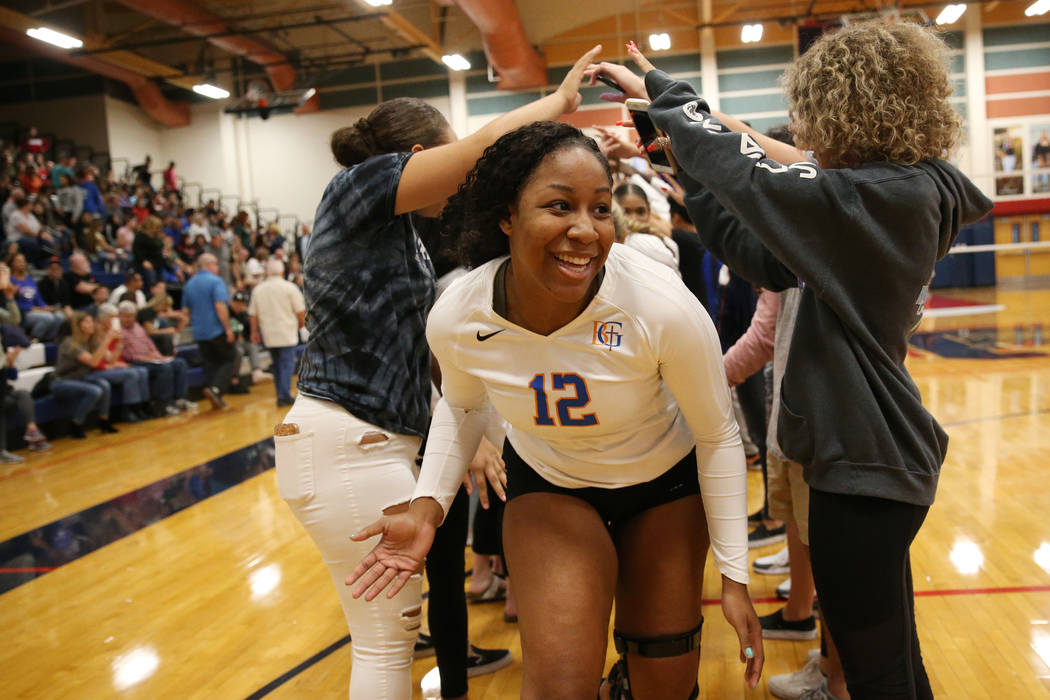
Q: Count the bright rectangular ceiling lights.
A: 8